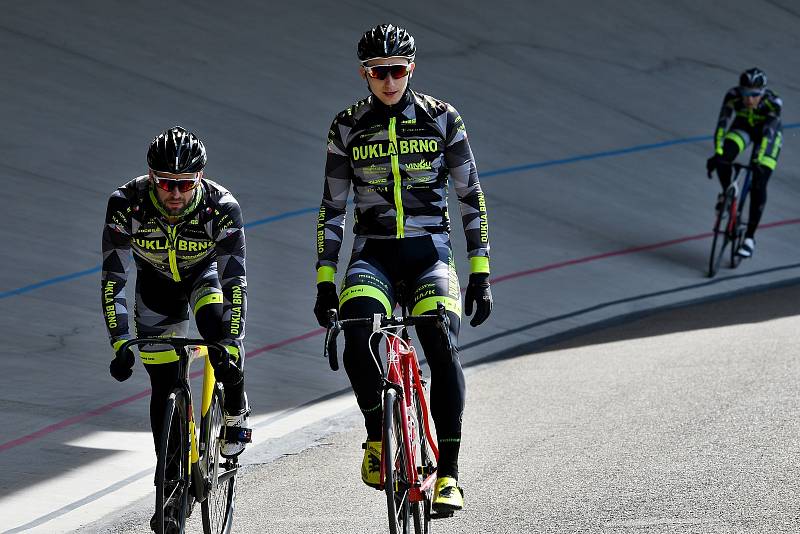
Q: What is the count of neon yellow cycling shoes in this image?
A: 2